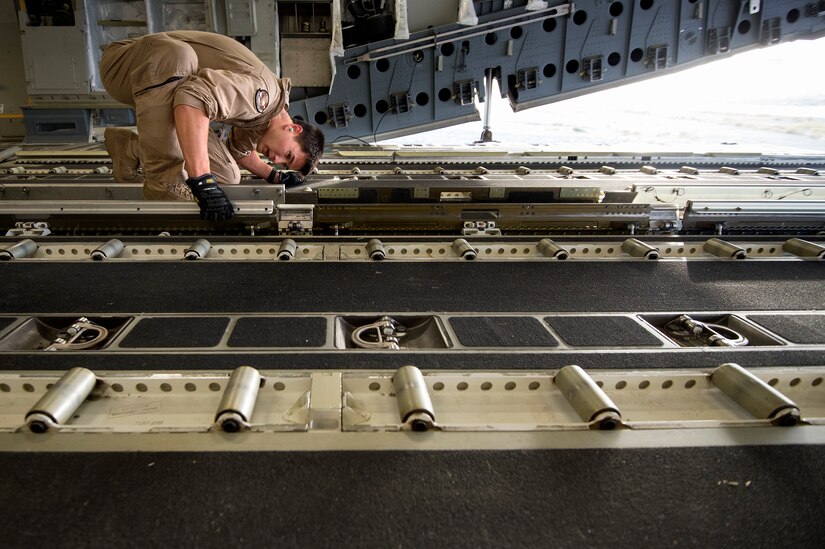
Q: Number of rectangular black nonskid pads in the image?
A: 6